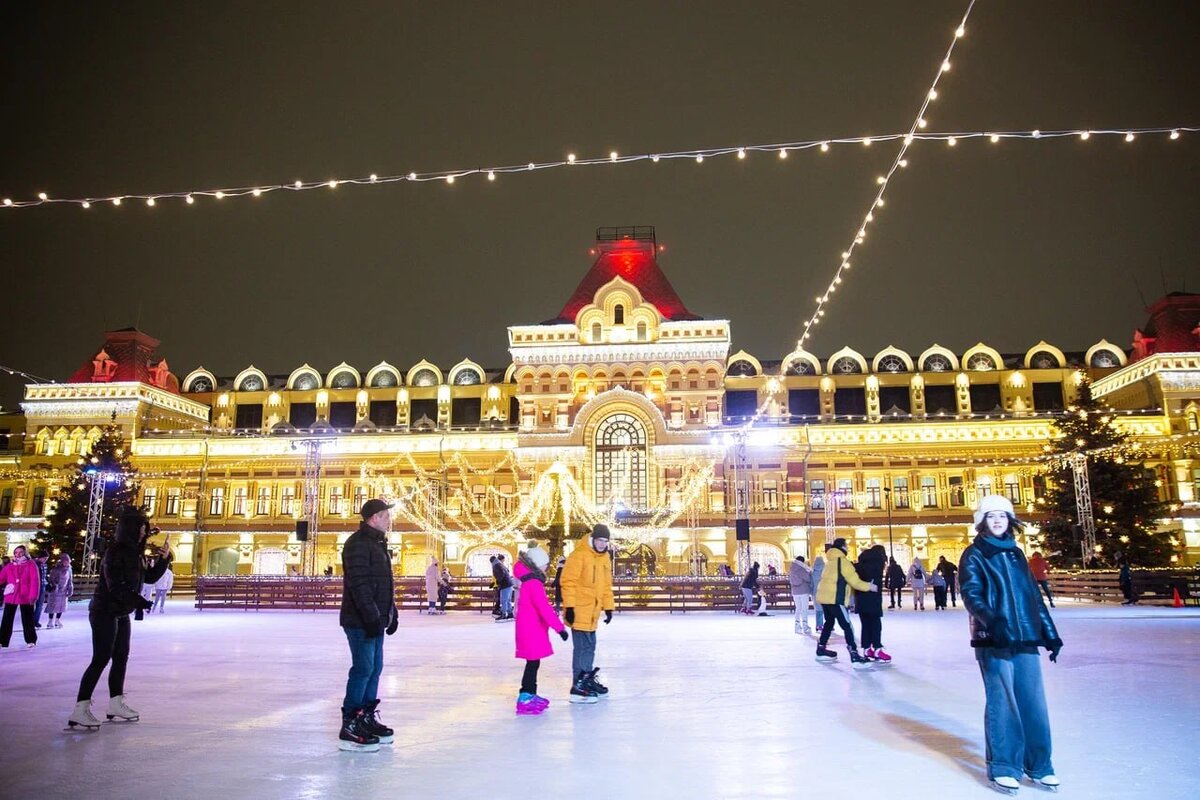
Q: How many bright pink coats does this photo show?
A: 2